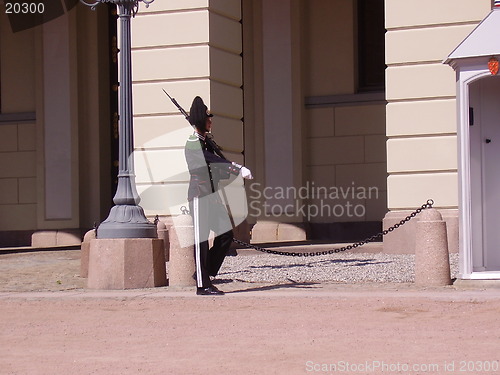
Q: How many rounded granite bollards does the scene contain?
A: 4